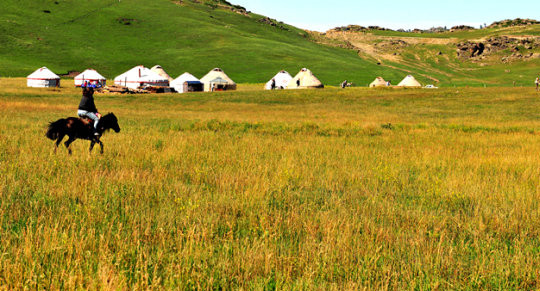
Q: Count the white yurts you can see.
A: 10